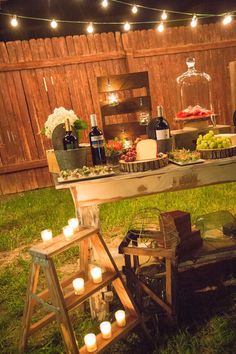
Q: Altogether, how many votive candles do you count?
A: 8